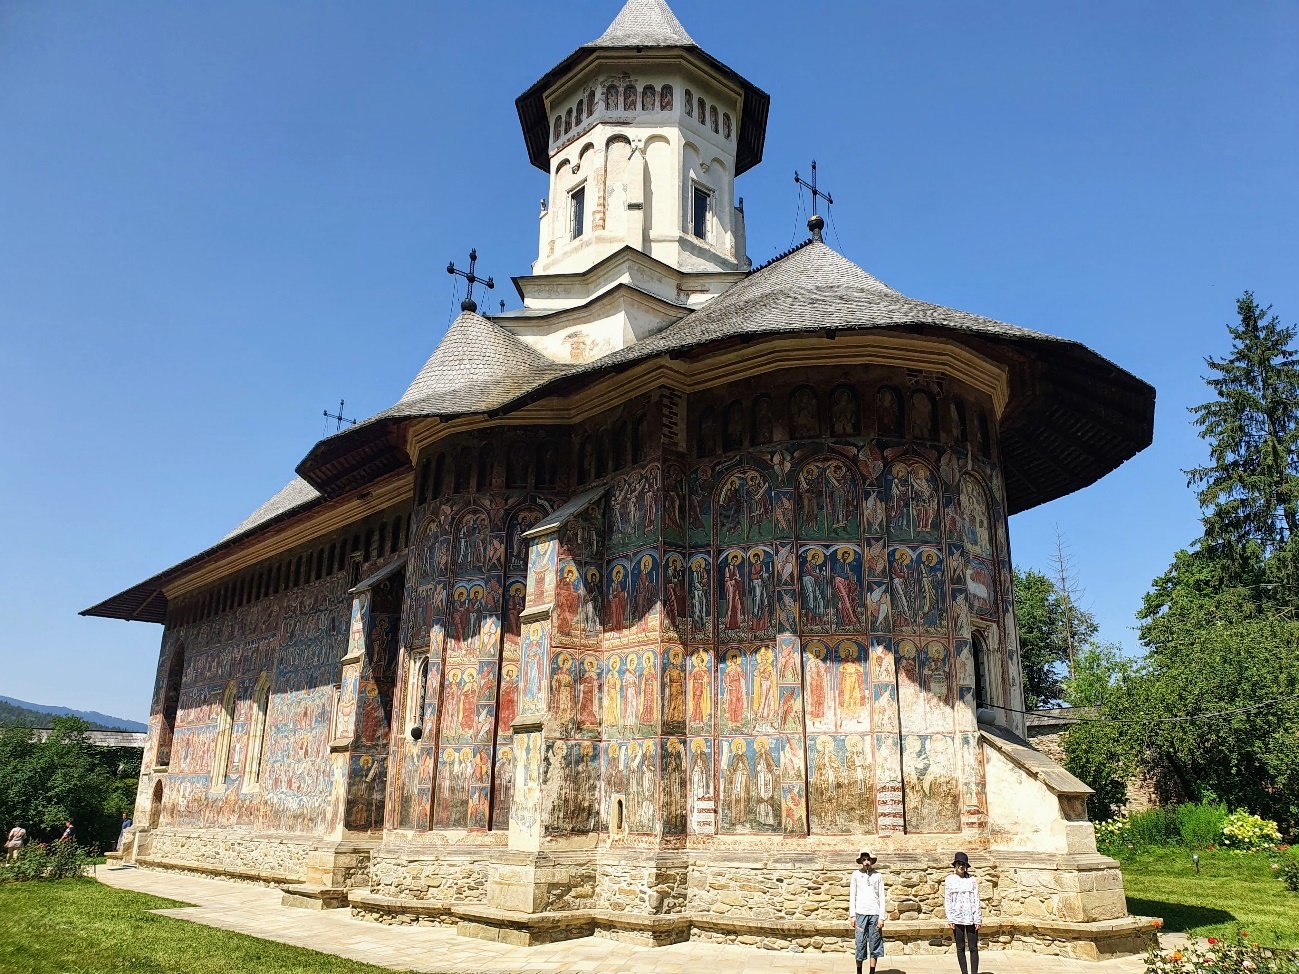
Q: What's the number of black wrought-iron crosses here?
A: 3